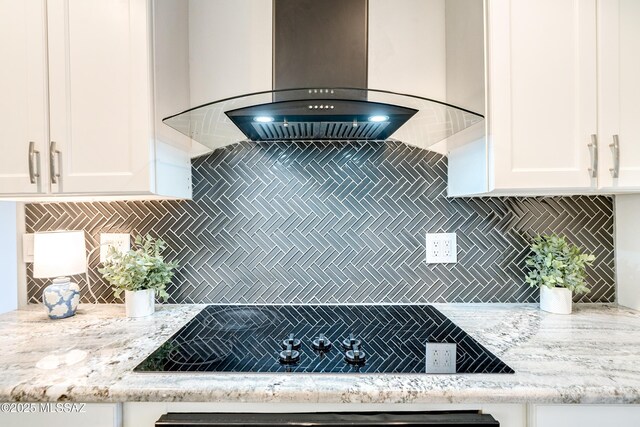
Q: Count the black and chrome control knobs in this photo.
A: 5